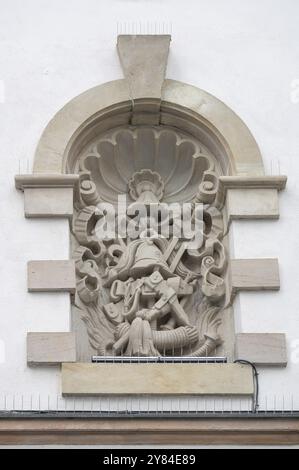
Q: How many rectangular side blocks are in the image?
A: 6